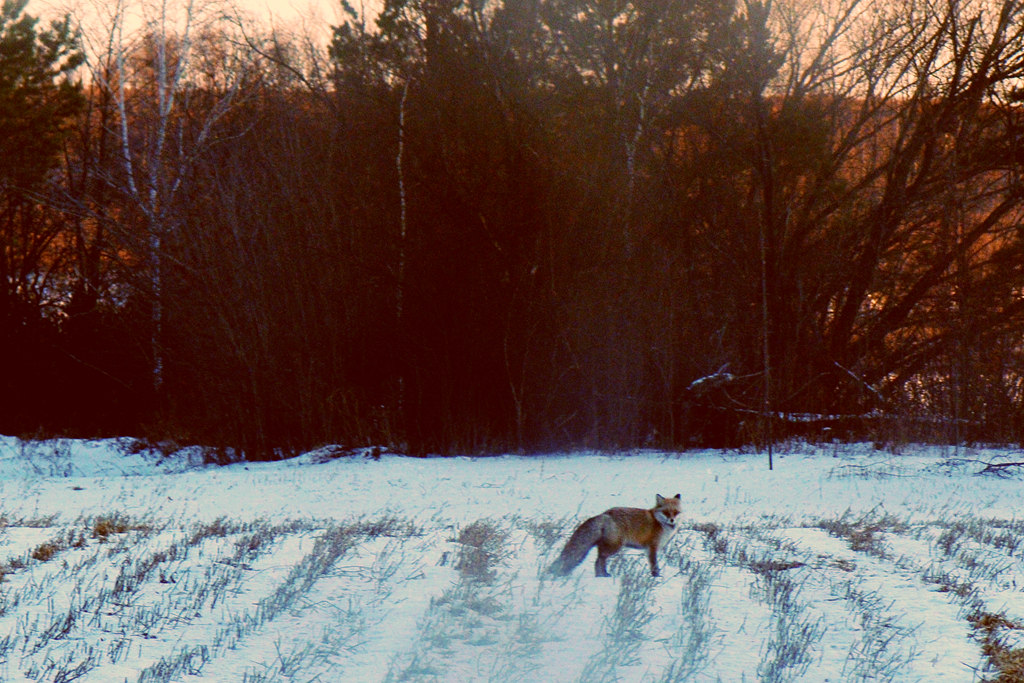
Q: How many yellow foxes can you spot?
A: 1